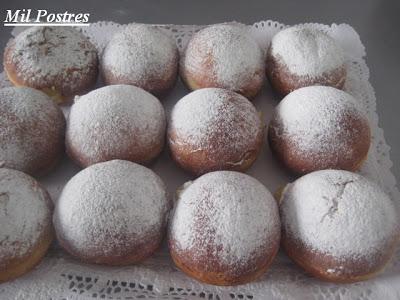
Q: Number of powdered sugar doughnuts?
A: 12